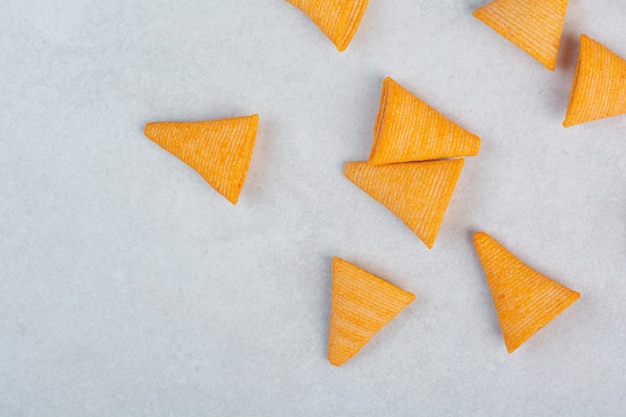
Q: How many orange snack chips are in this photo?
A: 8